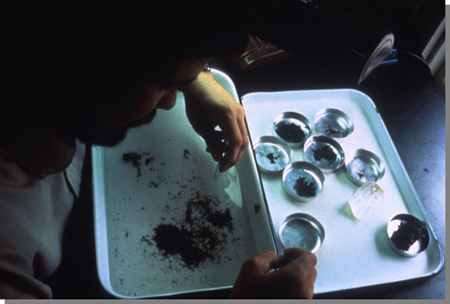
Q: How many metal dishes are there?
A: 8